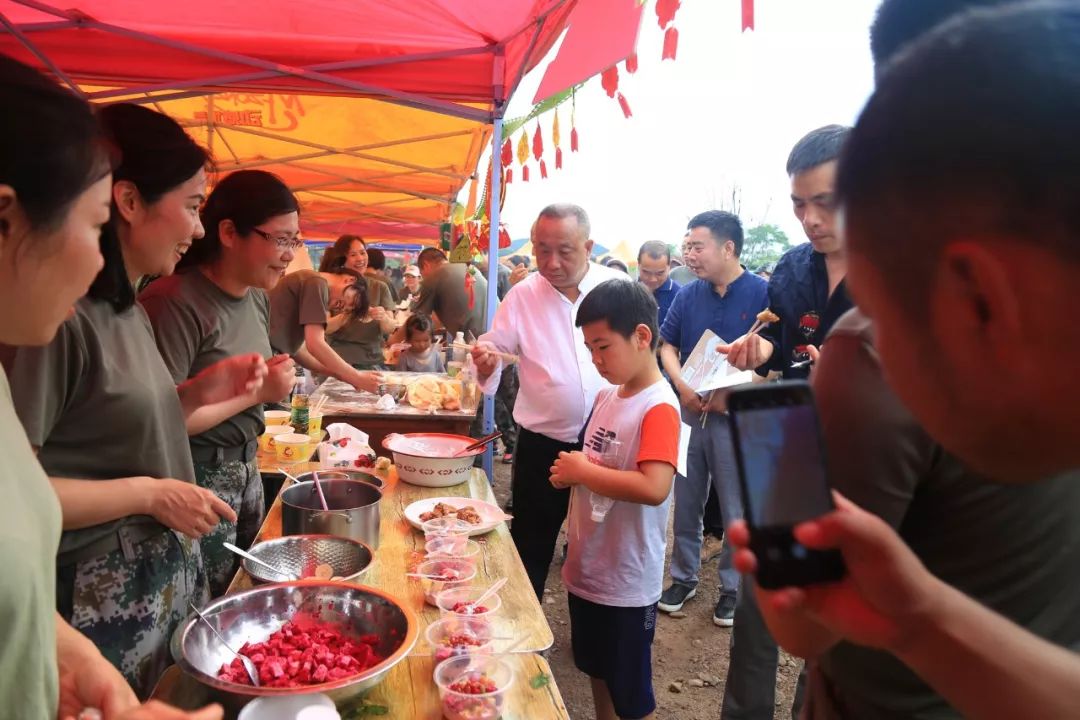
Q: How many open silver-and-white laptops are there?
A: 0